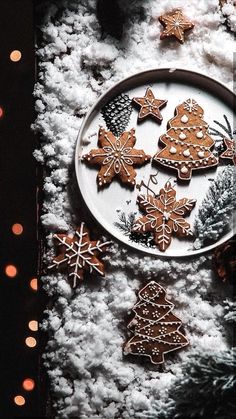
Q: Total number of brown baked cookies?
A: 8